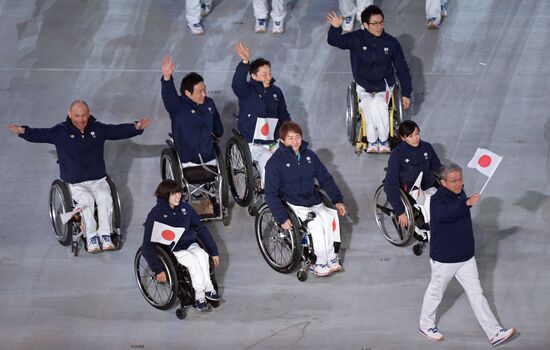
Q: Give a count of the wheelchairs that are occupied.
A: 7